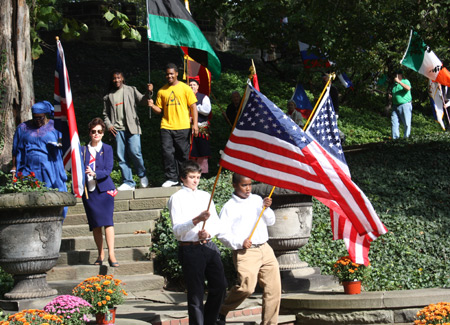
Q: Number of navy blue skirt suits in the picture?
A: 1